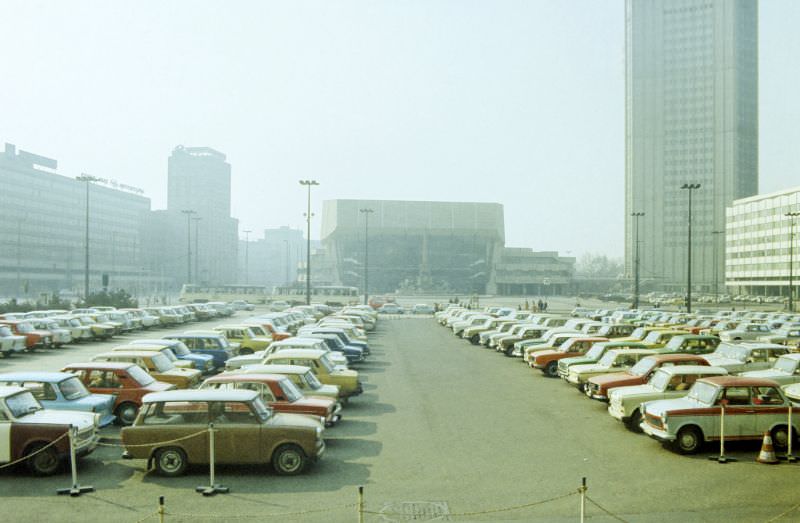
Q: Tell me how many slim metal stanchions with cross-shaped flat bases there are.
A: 4